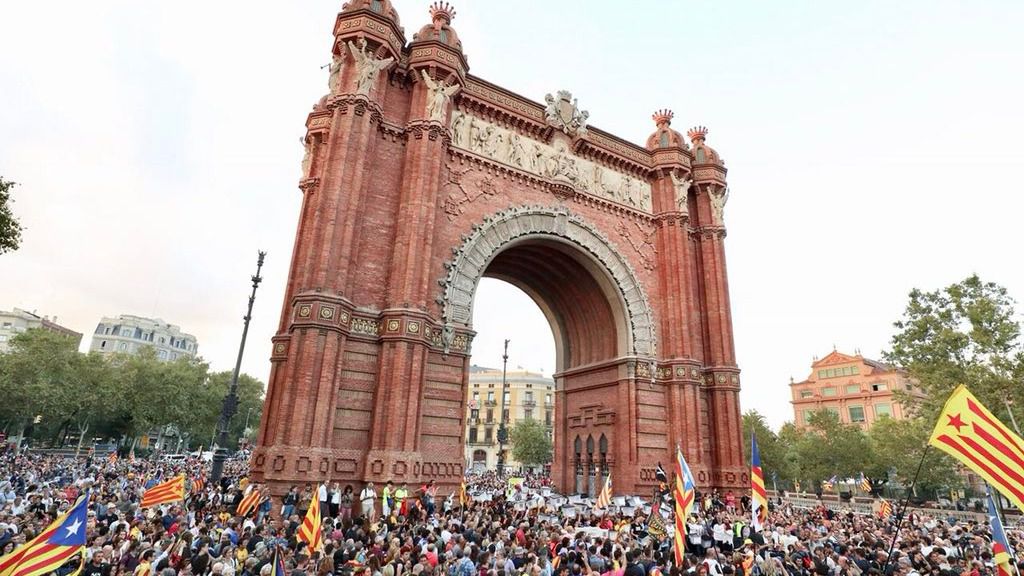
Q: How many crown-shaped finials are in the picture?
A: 3